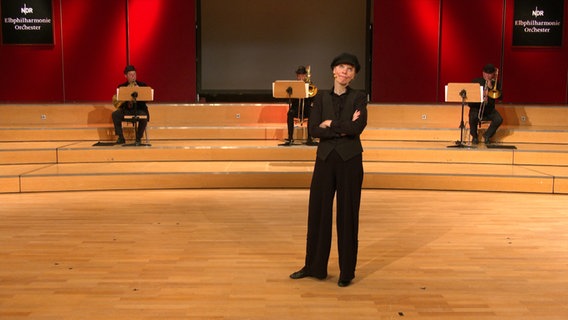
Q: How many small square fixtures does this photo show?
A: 4